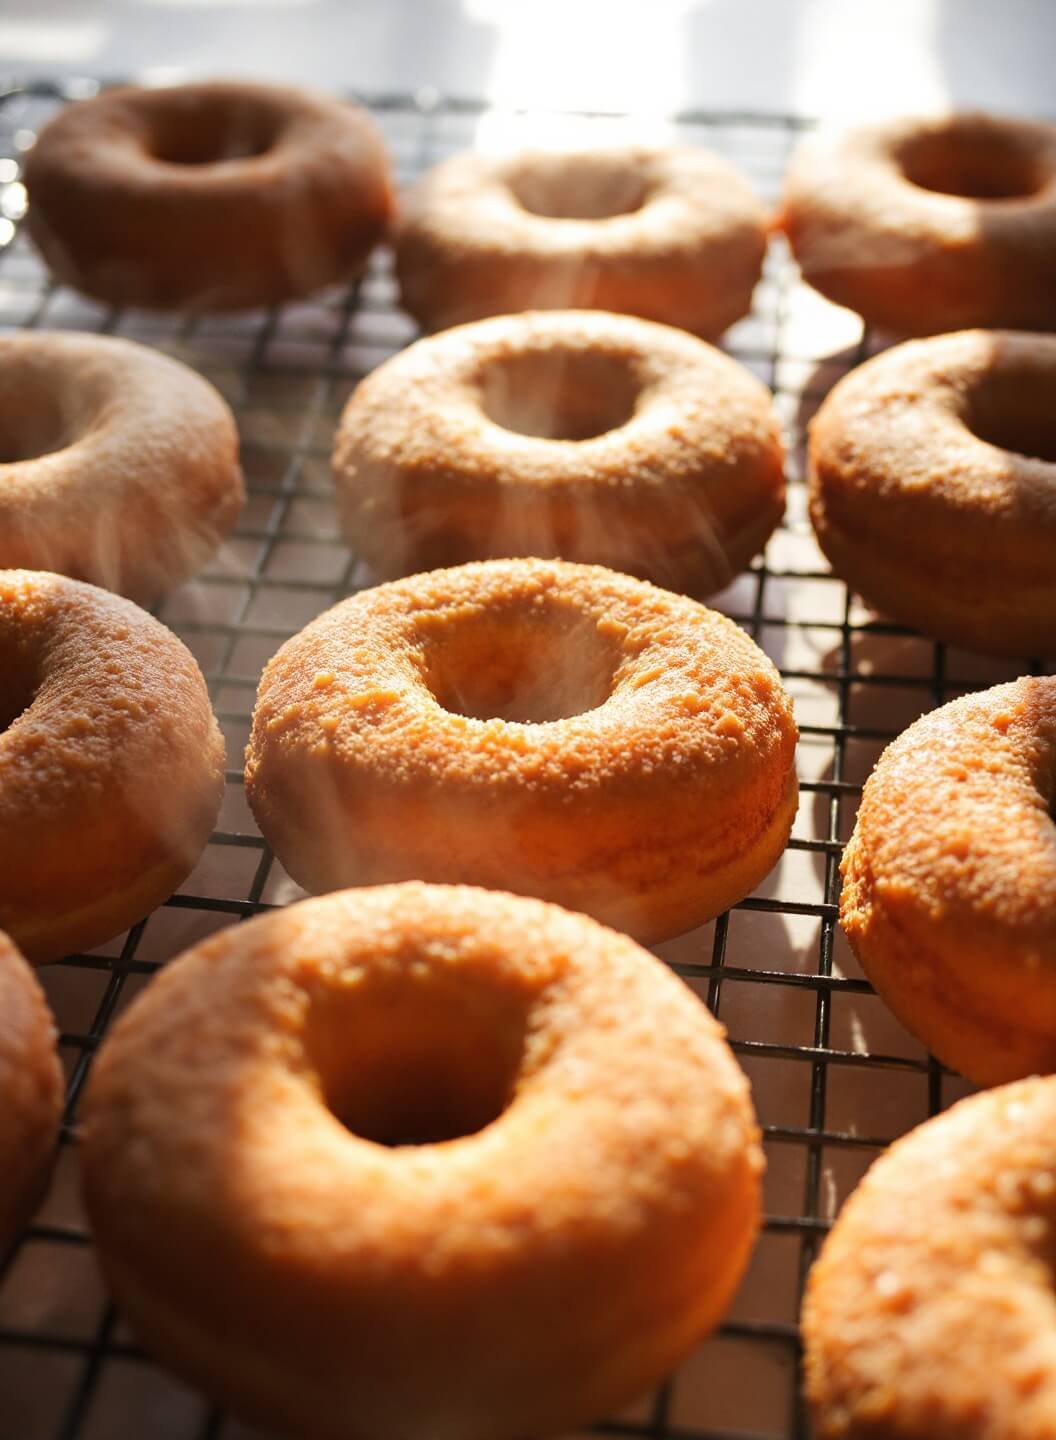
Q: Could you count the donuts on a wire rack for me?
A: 12